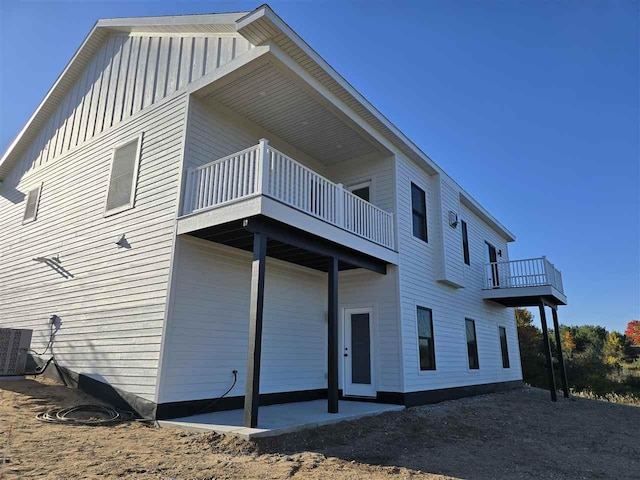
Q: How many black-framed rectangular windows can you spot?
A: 5